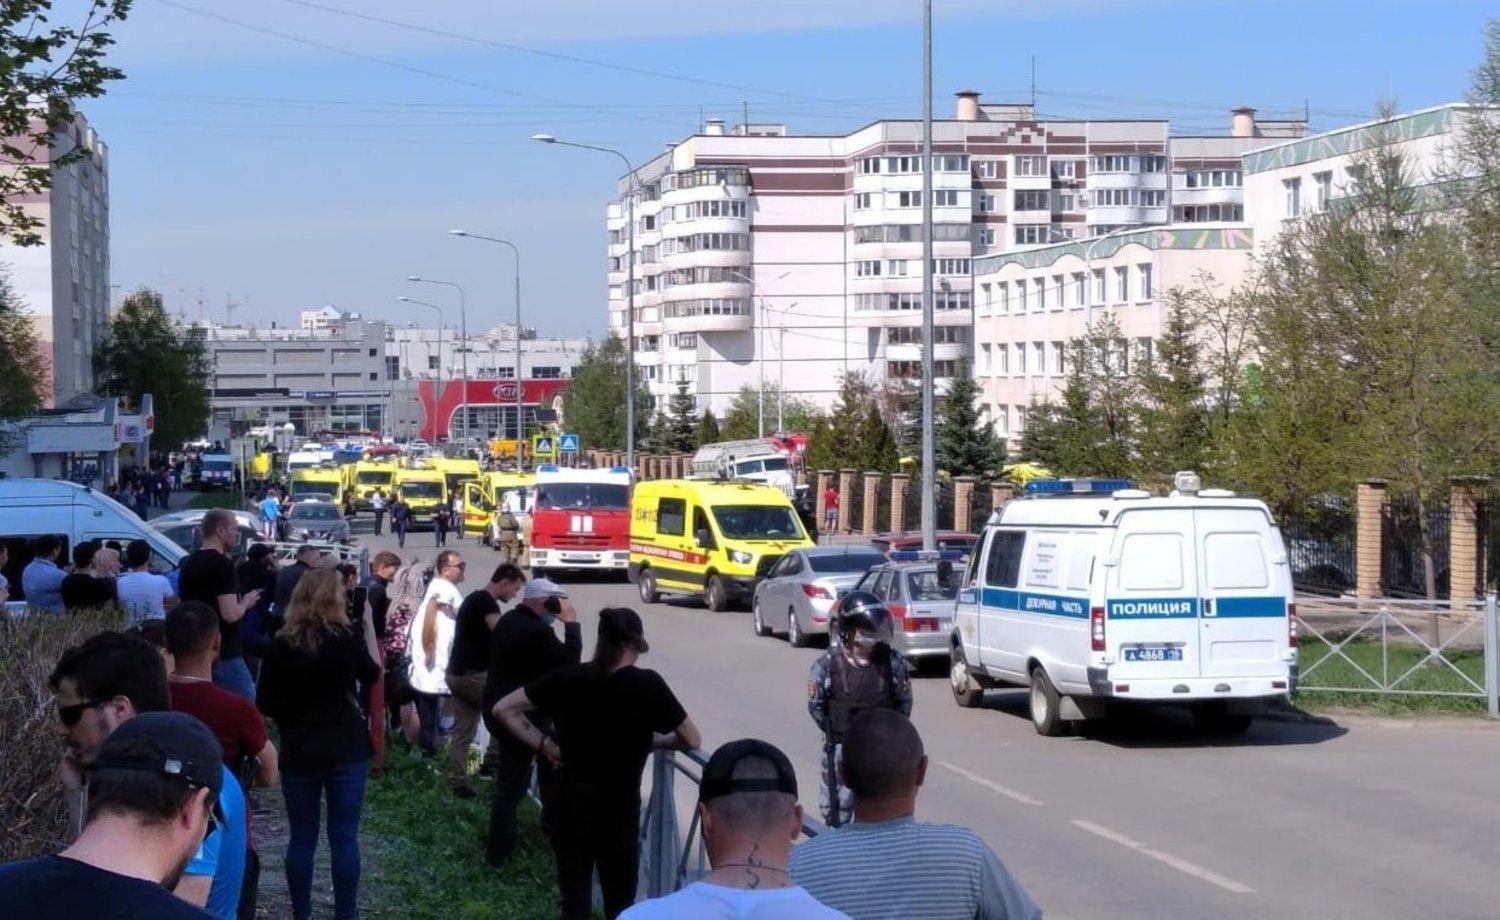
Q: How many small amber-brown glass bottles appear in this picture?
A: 0